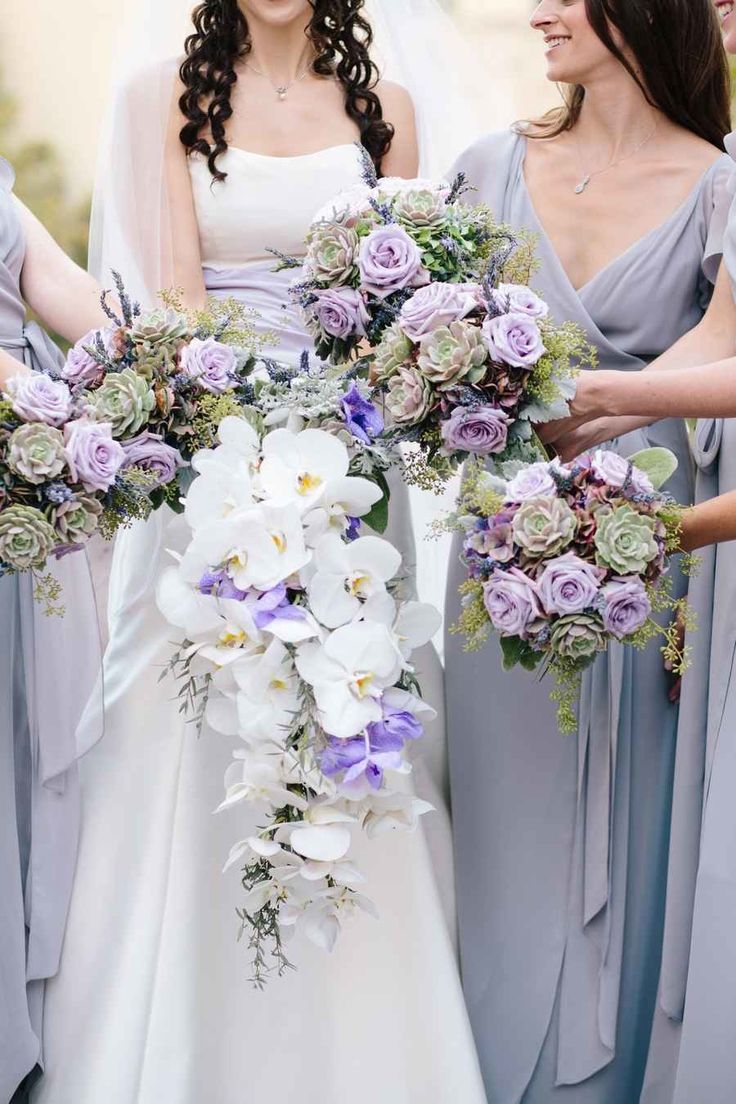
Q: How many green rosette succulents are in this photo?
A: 13